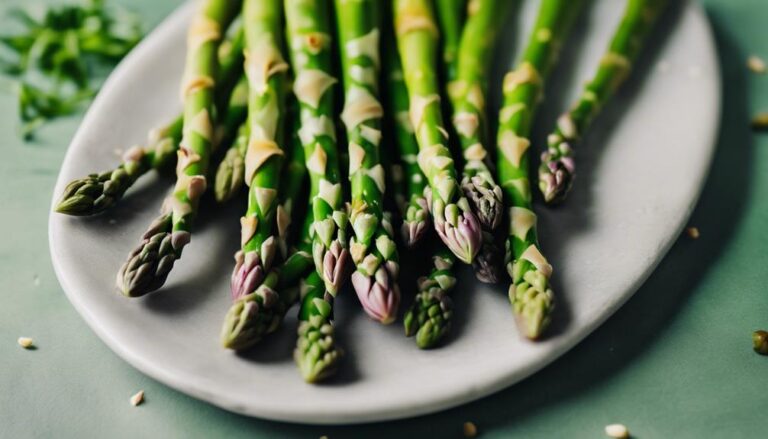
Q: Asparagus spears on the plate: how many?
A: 15